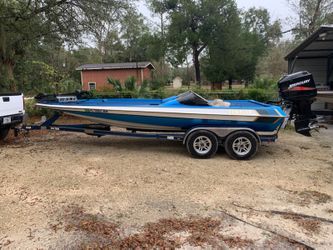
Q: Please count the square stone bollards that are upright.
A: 0